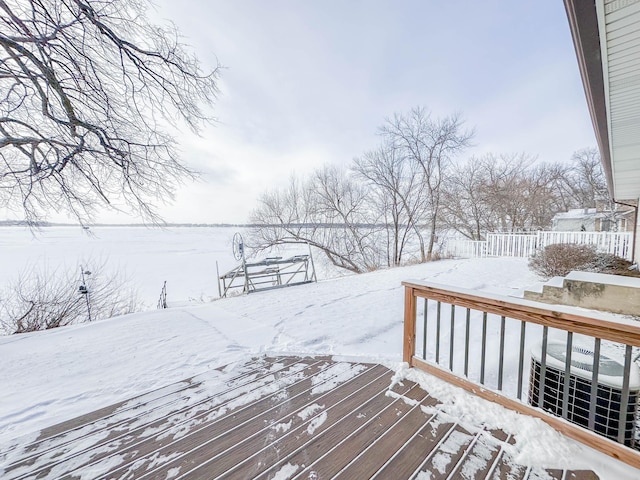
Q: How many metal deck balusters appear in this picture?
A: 11